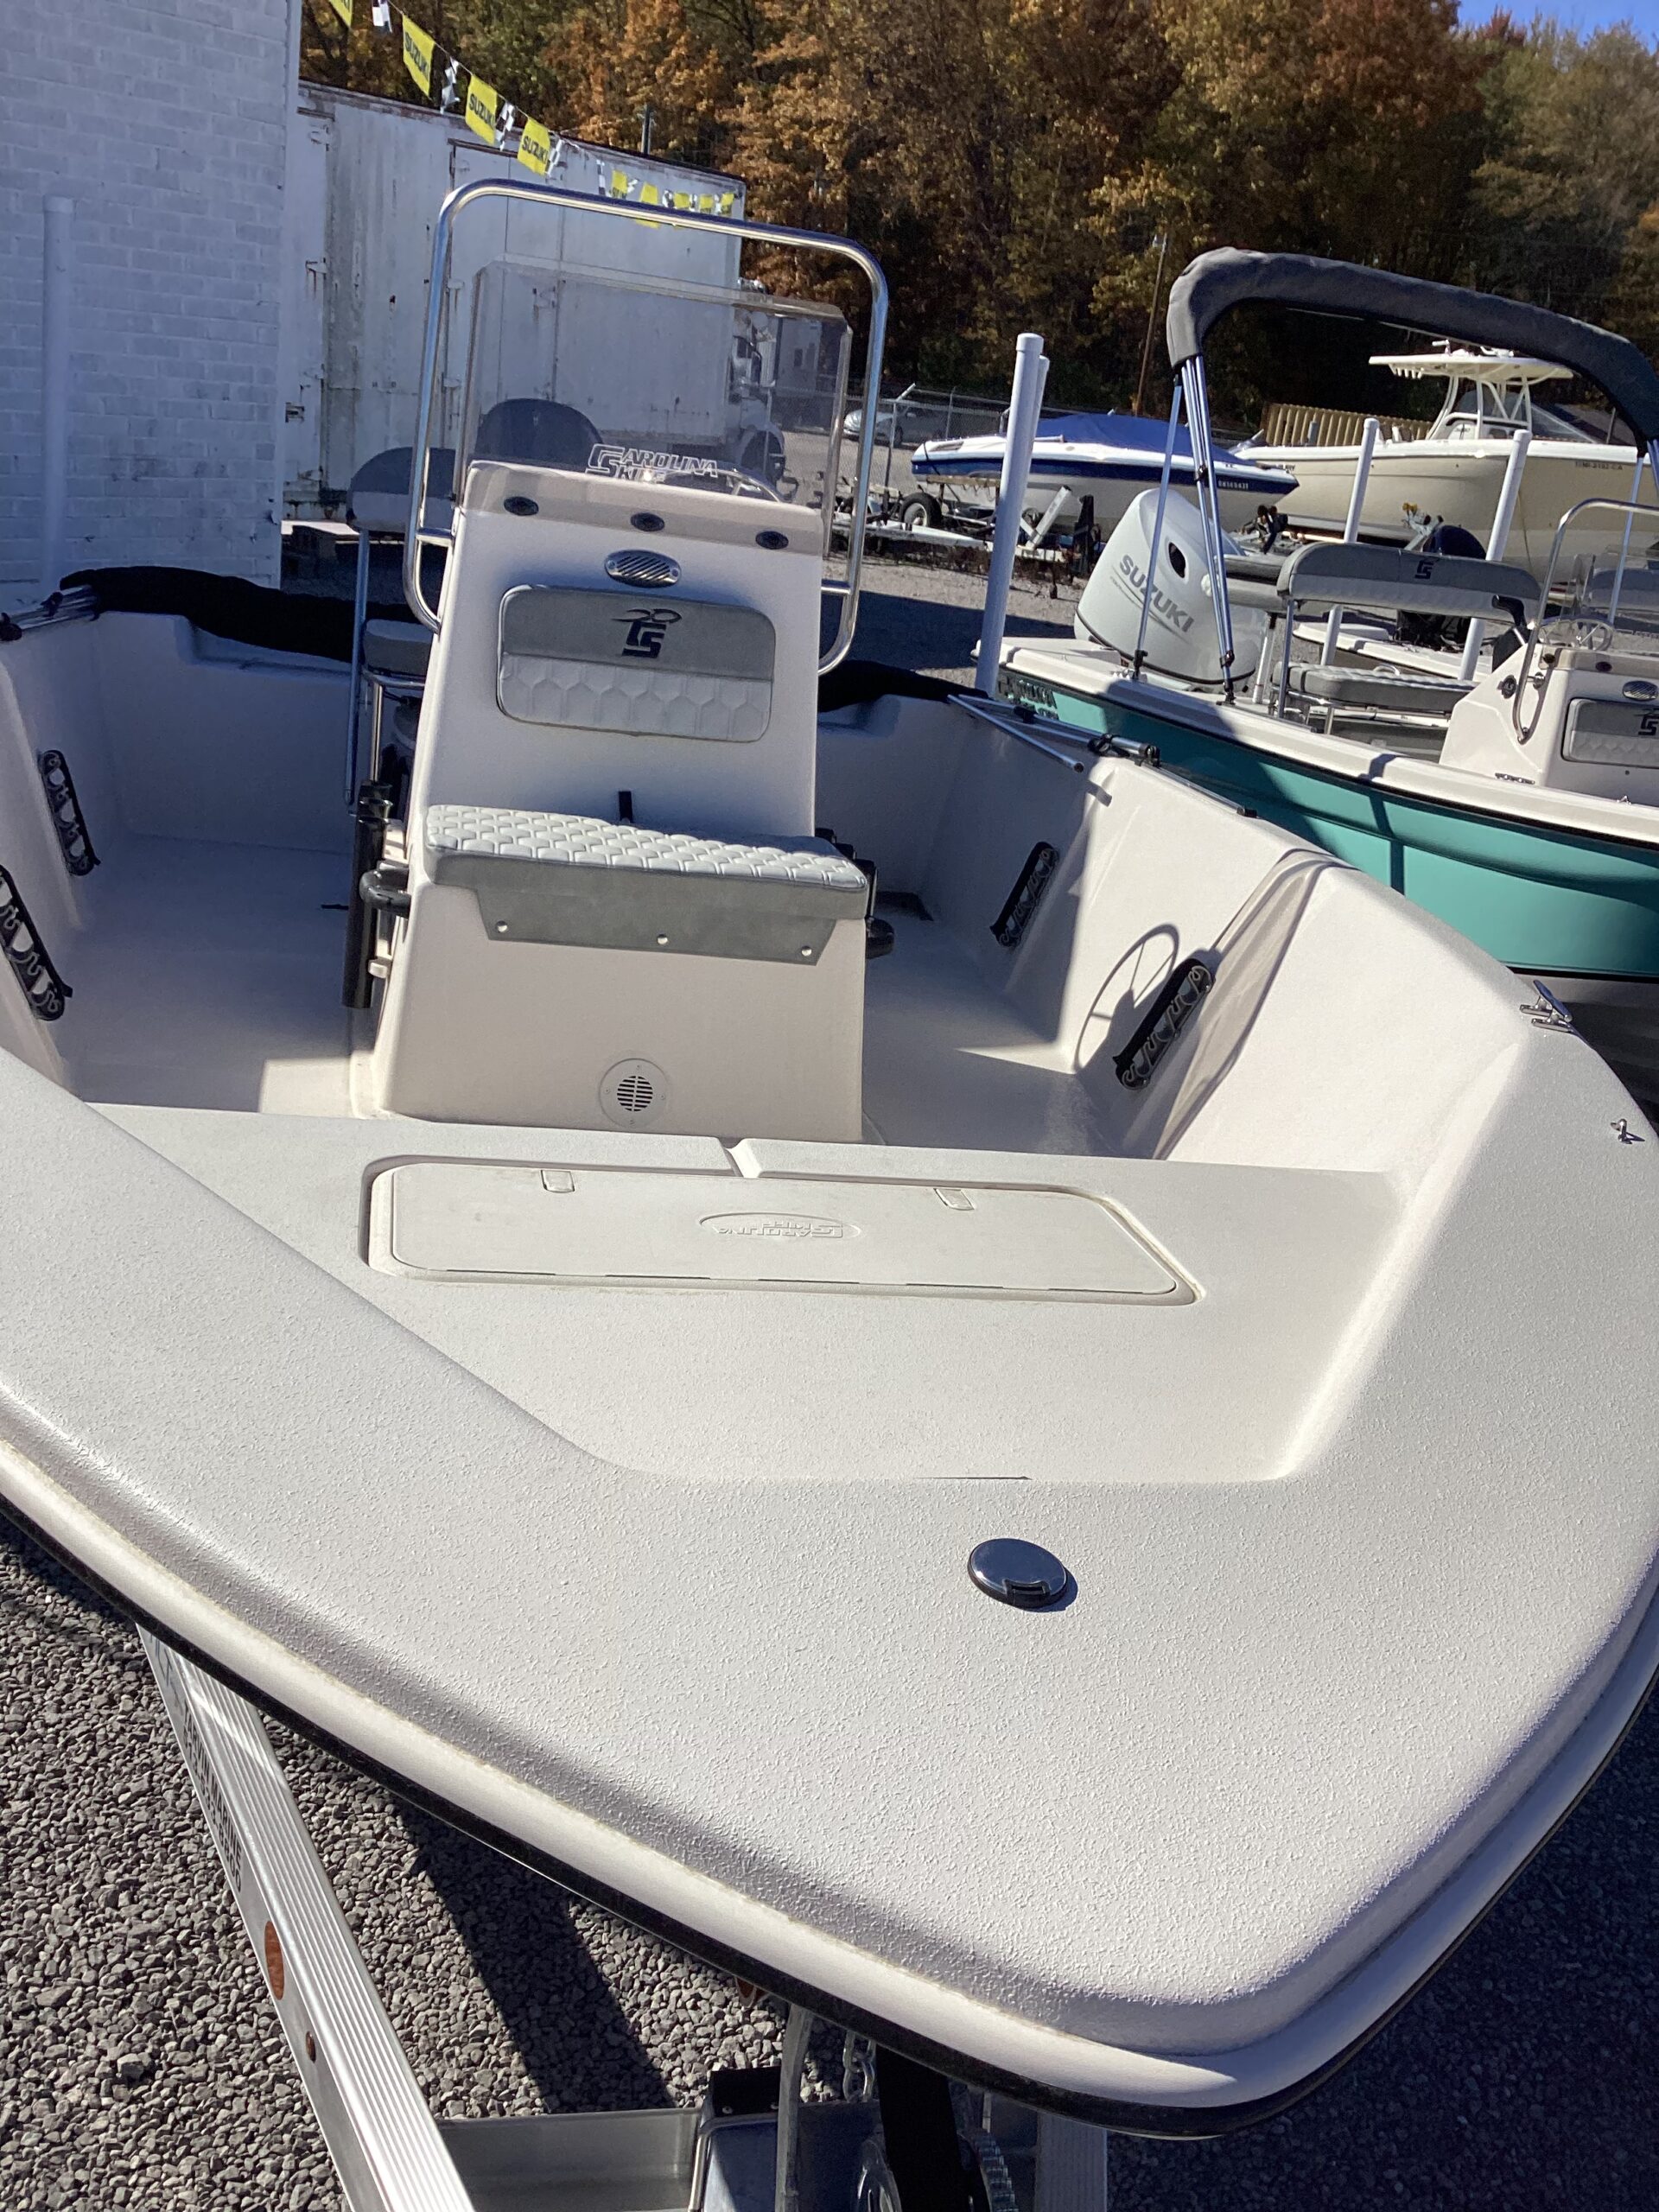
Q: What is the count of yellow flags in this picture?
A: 9